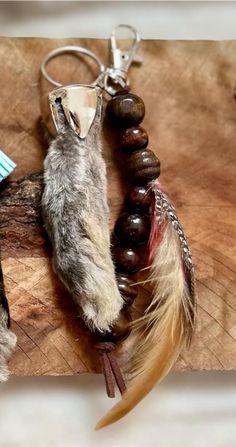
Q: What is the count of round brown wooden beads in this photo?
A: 8